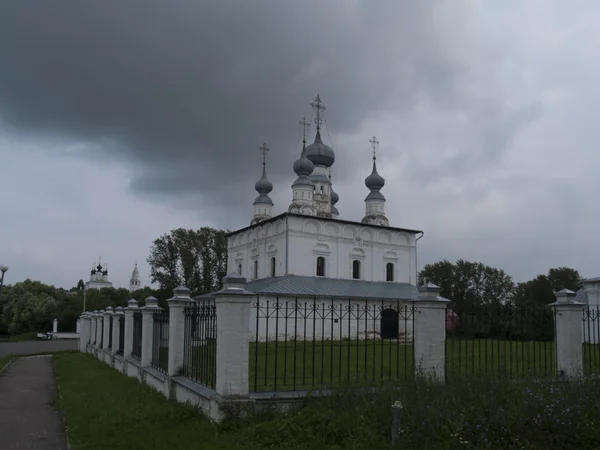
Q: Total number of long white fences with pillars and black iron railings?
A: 1